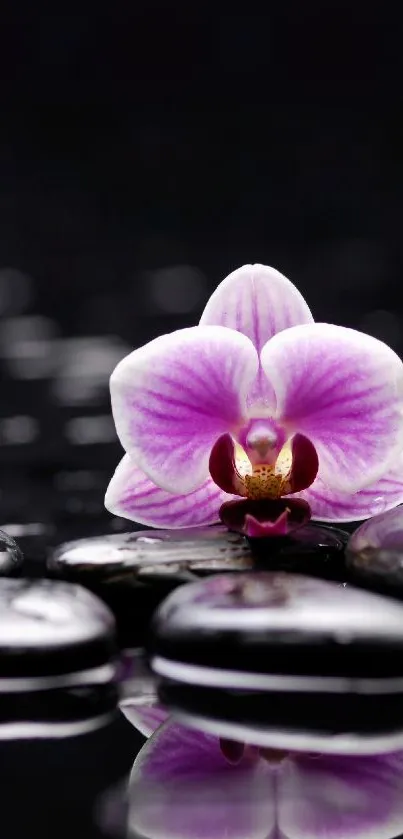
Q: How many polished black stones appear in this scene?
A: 5